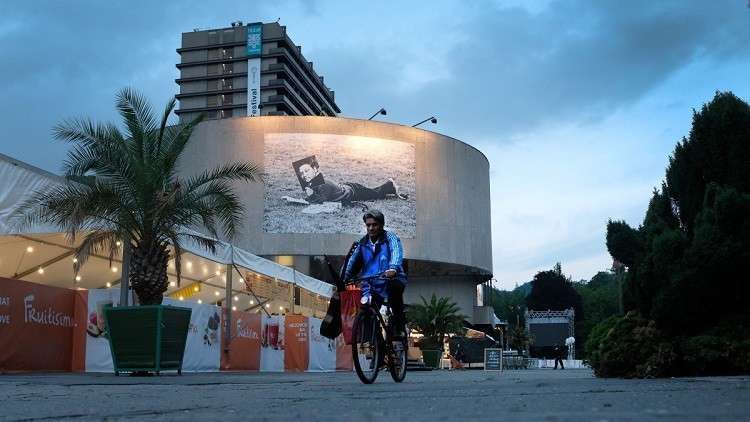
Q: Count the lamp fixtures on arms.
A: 2